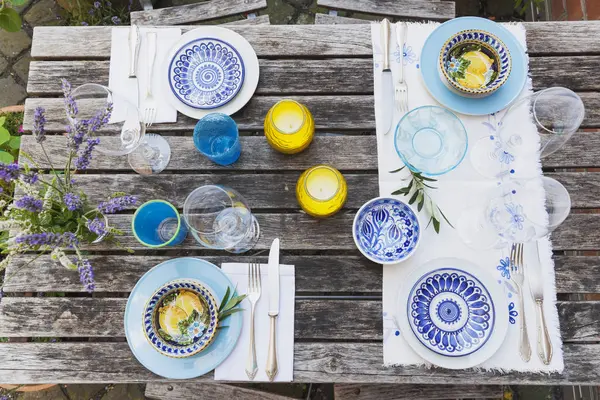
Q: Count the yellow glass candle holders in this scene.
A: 2